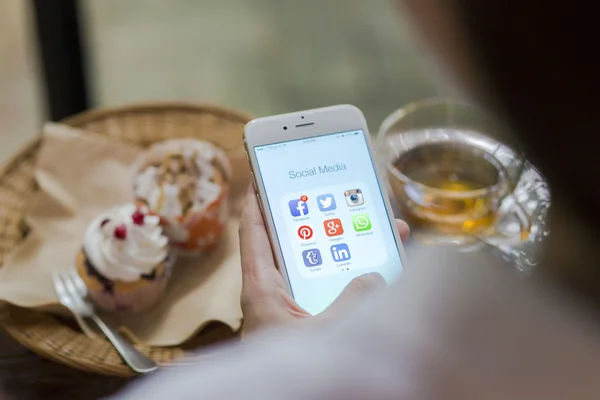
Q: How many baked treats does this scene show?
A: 2